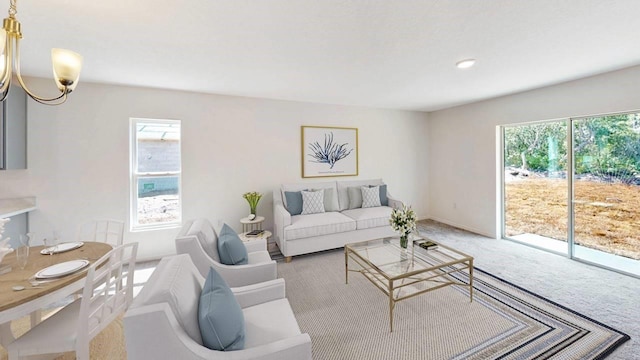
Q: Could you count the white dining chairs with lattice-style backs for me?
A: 2